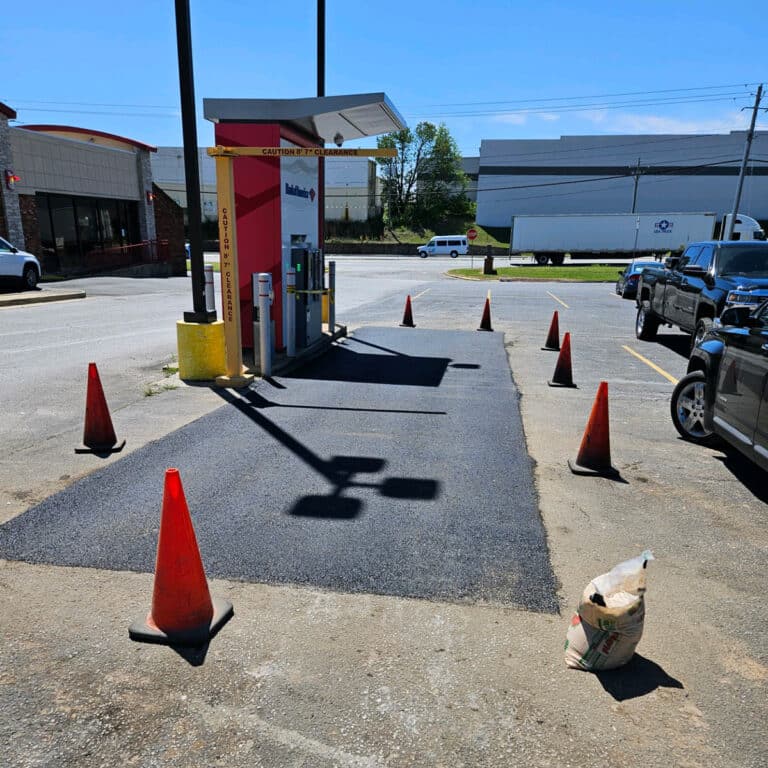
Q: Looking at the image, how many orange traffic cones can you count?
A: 7